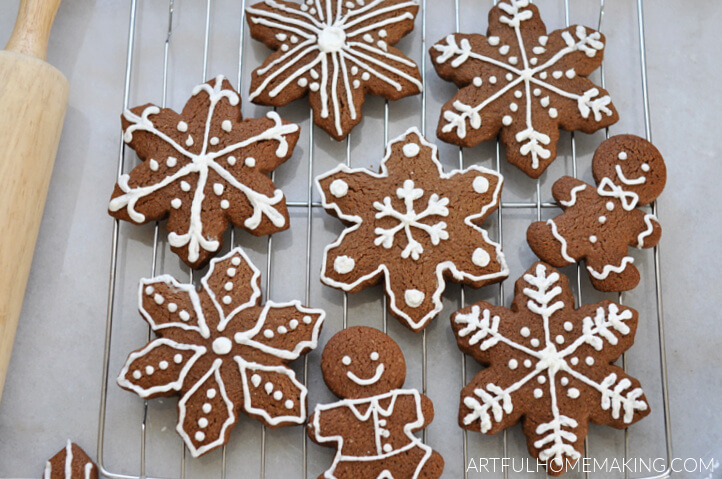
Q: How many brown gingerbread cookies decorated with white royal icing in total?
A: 9